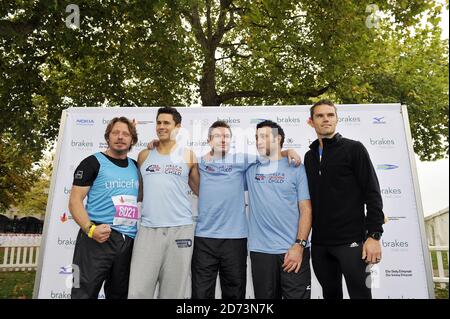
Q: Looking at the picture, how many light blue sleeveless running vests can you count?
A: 2